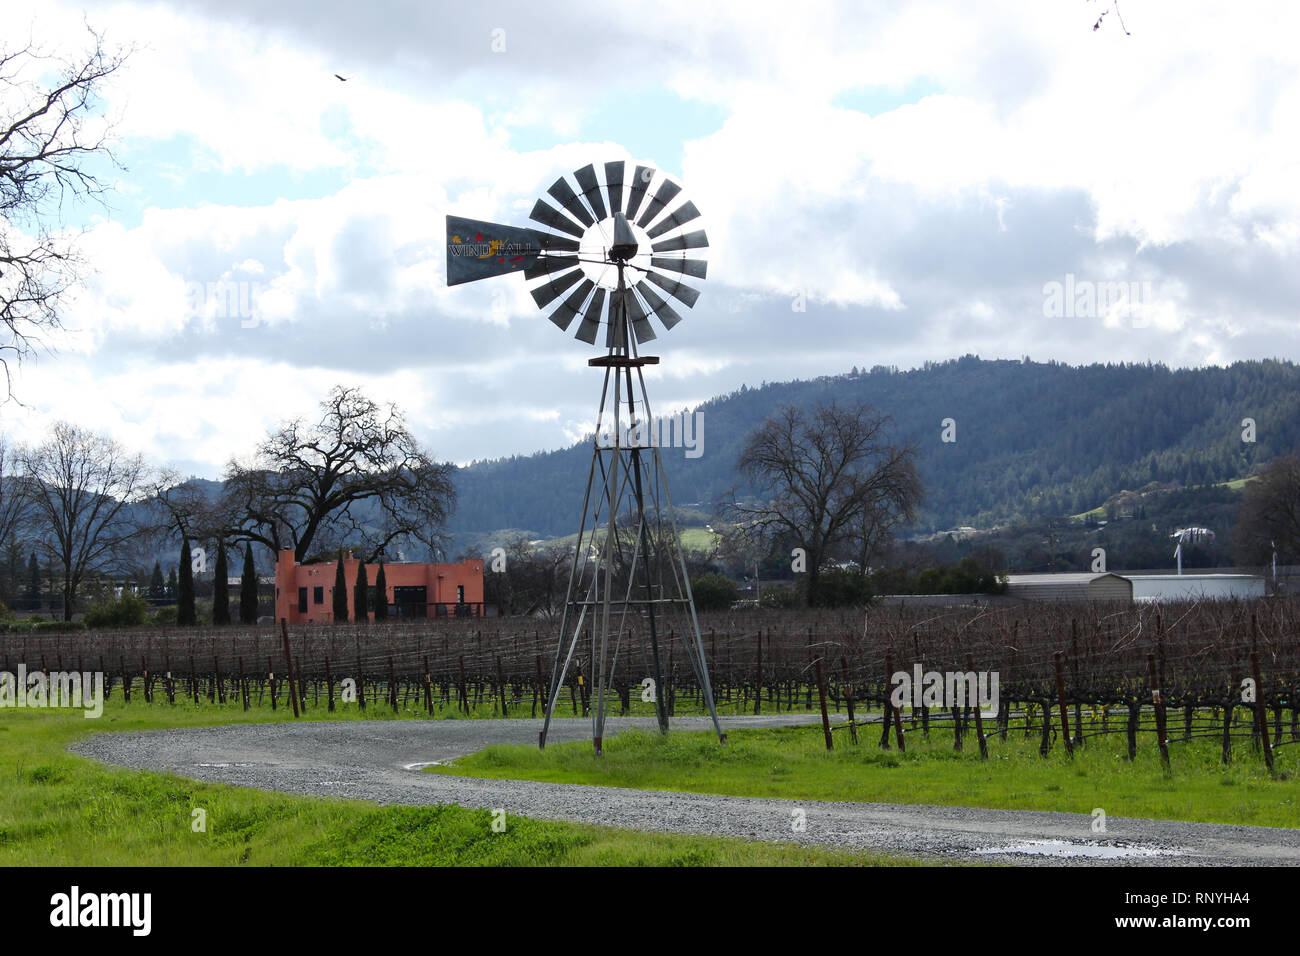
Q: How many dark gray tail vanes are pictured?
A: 1